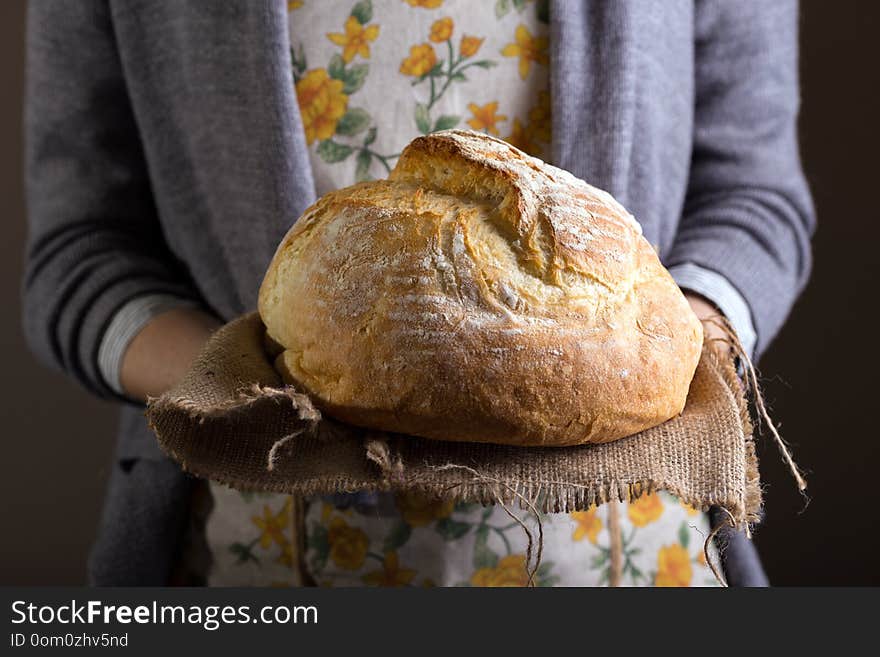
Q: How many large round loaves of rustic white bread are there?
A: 1